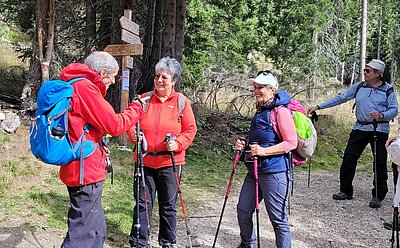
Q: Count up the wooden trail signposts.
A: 1